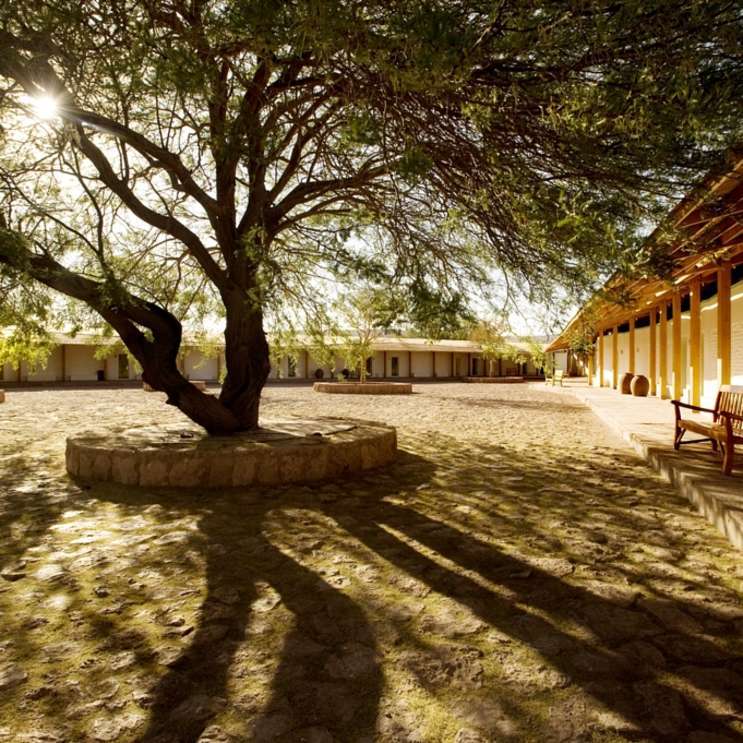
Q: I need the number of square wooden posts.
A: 9